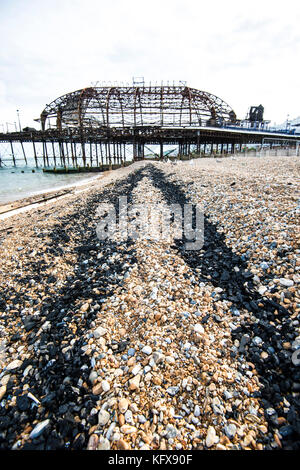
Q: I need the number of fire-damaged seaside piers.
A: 1